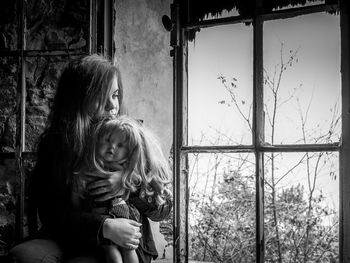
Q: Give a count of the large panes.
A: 4